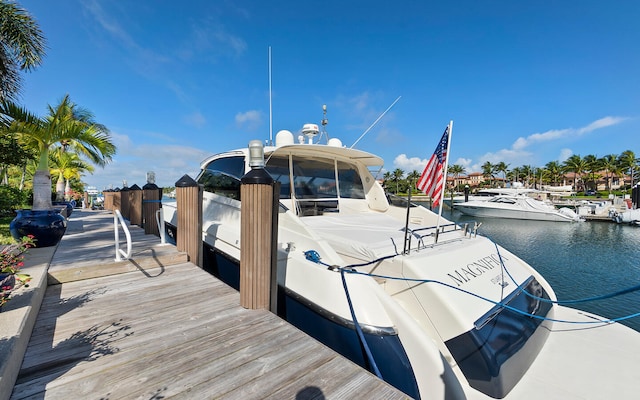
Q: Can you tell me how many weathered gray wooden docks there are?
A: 1